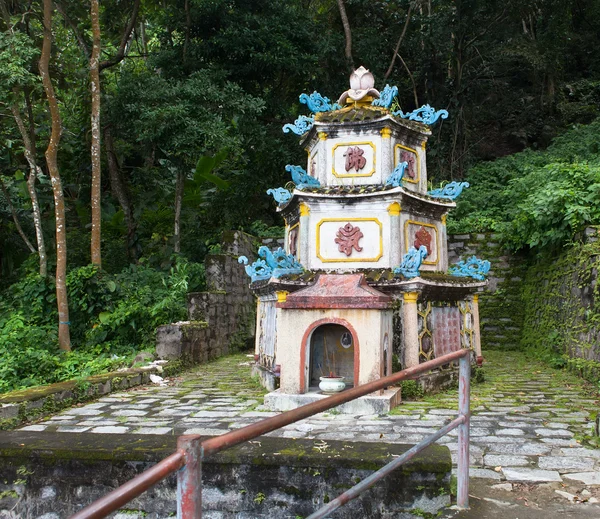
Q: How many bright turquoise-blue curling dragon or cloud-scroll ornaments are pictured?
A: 12